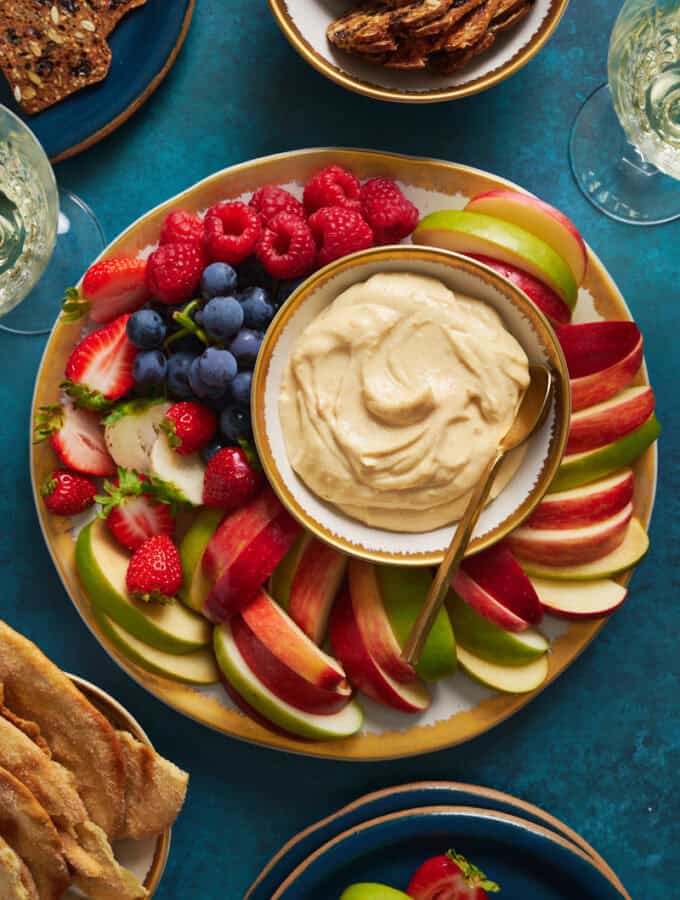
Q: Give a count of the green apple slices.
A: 12